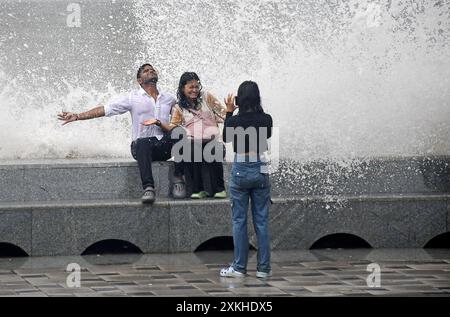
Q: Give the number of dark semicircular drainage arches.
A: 5